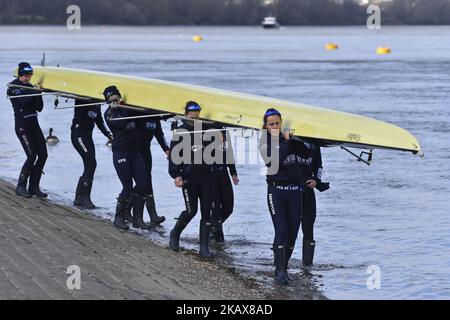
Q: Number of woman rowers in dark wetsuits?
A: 8